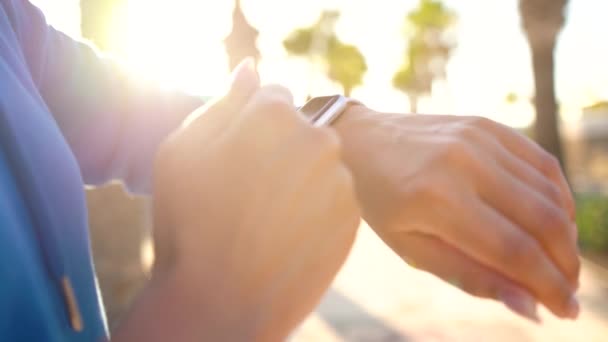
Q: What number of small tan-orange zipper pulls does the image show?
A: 1